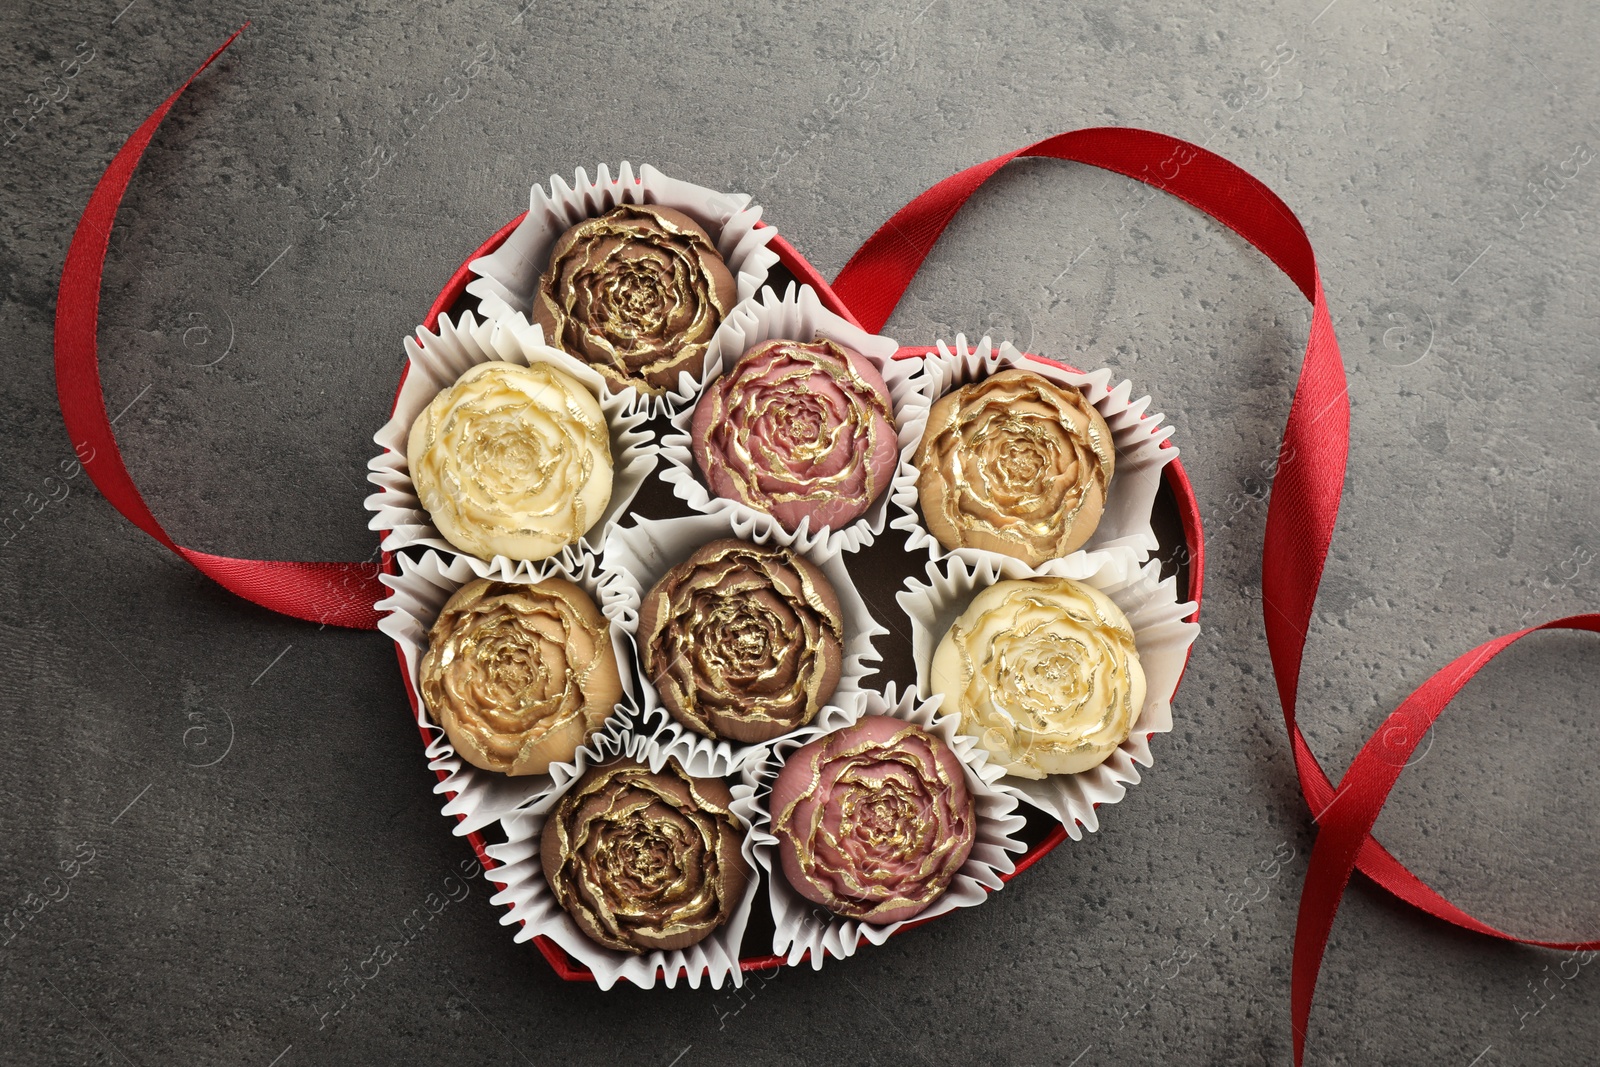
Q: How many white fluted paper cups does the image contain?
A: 9